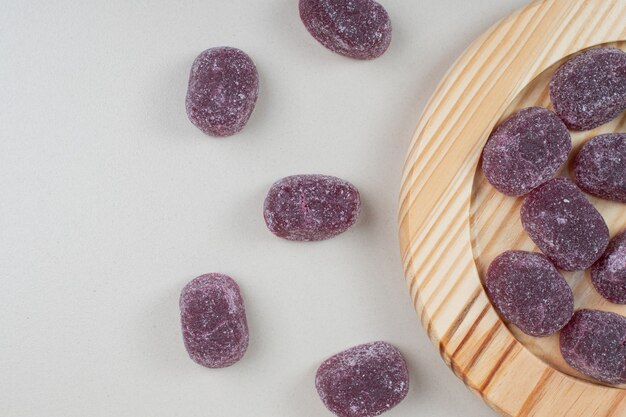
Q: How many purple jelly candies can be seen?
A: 12